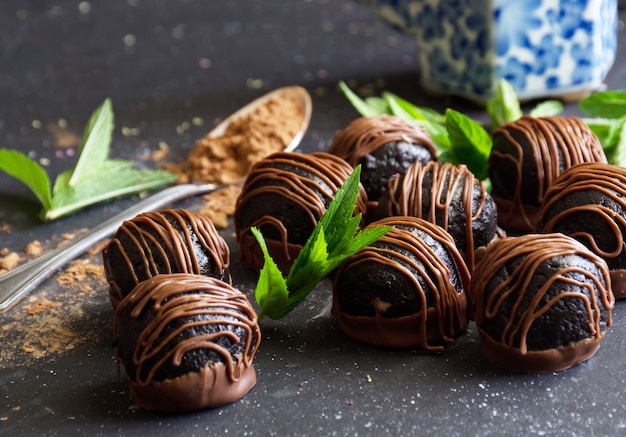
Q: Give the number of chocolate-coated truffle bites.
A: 9